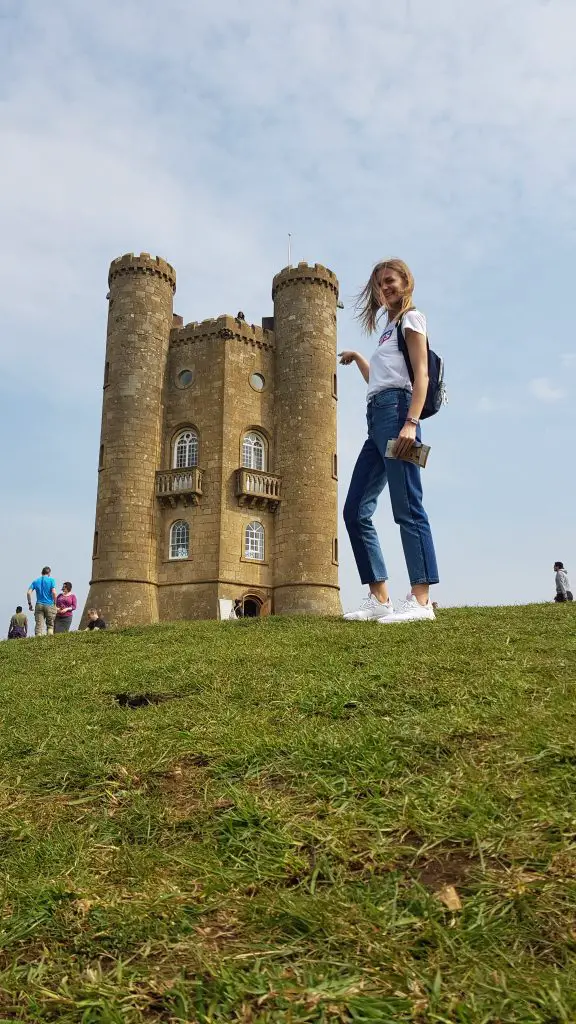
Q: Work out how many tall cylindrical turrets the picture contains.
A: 2